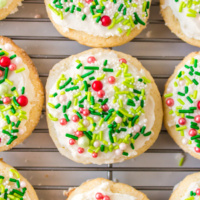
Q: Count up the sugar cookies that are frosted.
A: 9